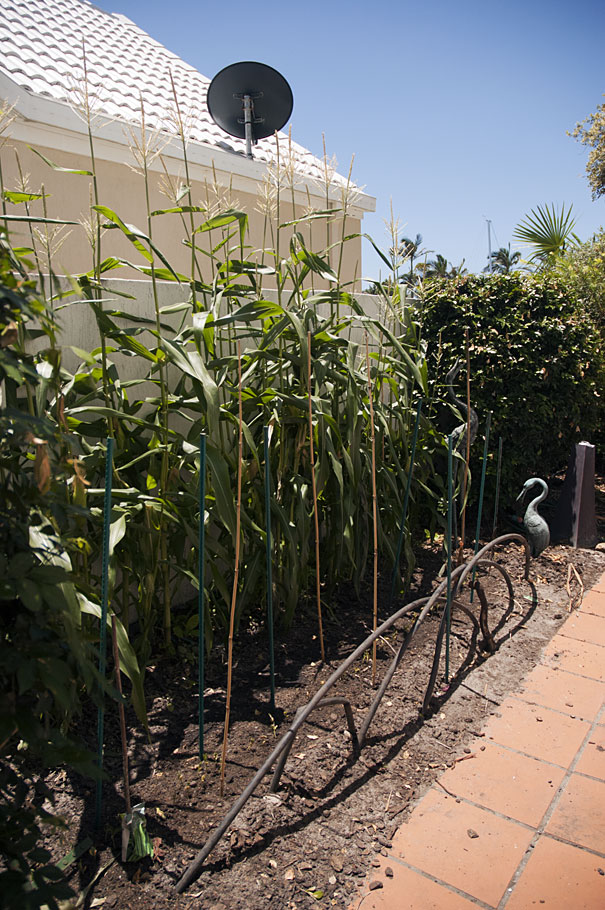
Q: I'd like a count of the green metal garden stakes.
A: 7